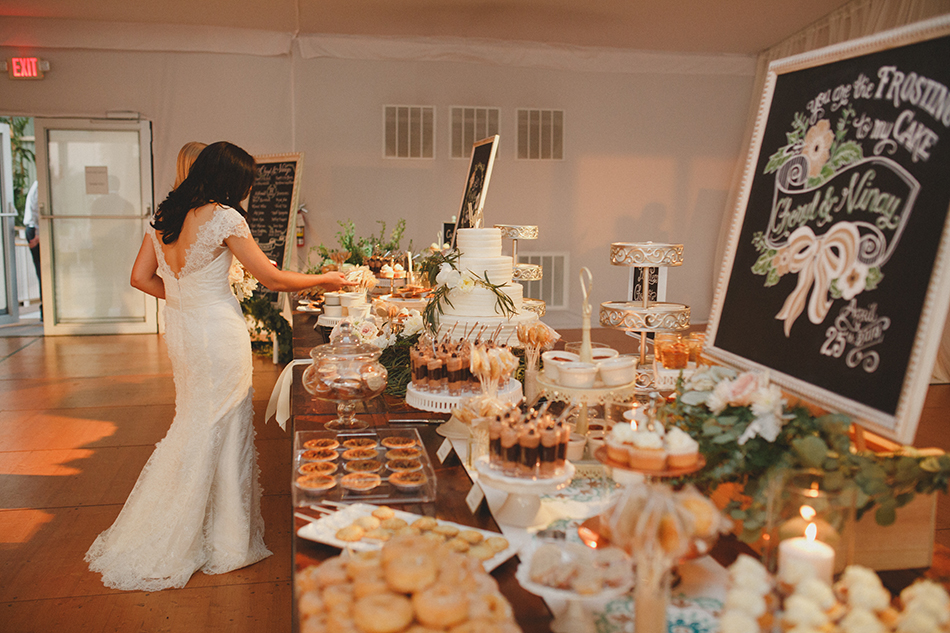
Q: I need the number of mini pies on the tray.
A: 12